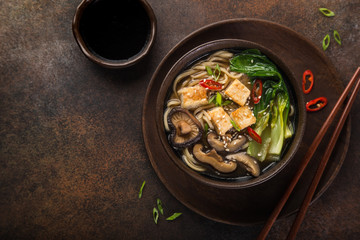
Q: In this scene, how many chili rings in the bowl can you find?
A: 3